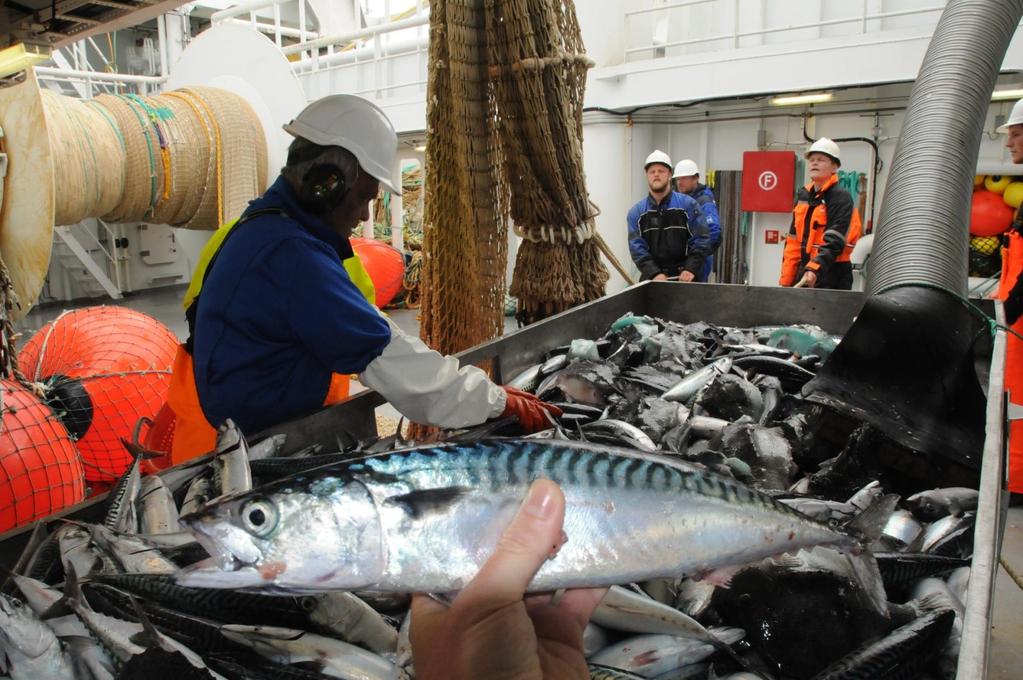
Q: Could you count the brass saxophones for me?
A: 0